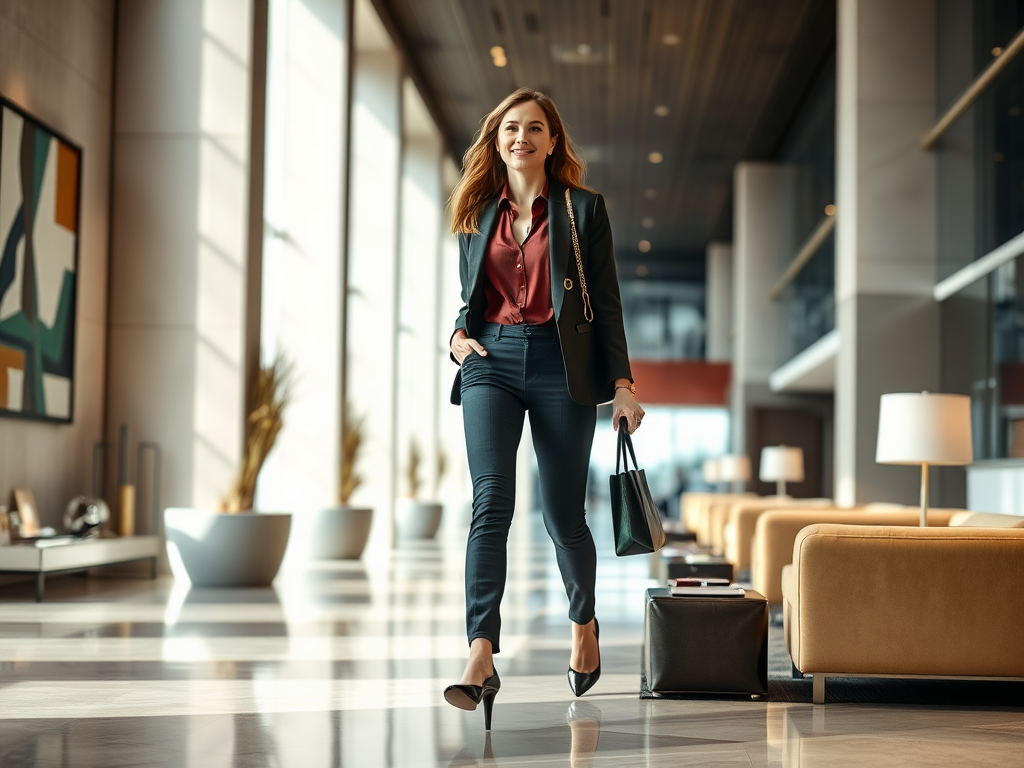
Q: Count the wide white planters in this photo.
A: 3